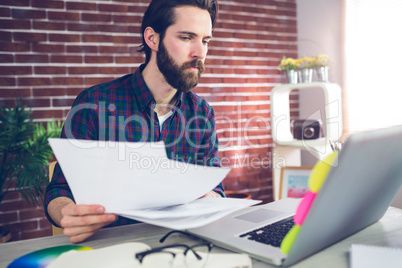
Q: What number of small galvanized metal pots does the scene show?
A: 3